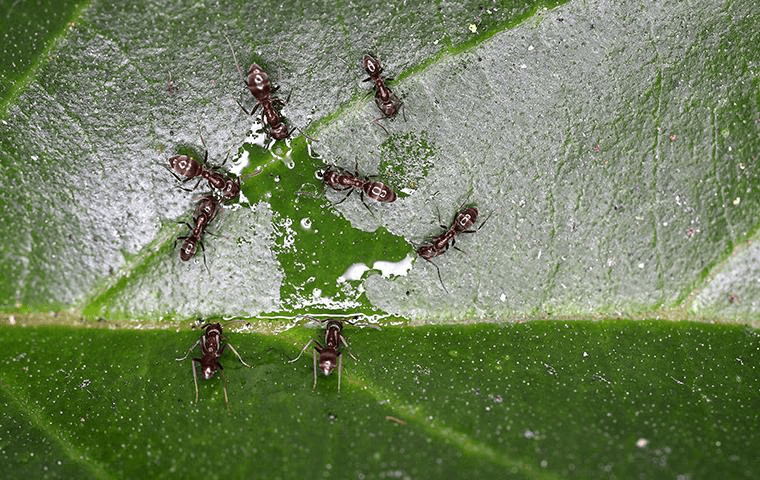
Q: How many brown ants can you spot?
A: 8